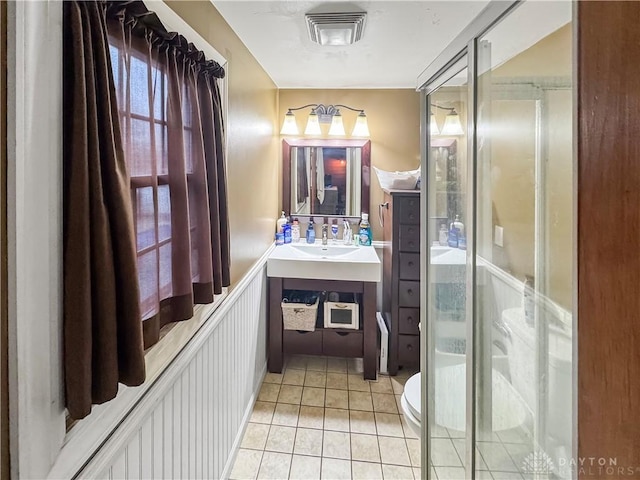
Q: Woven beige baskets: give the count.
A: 1